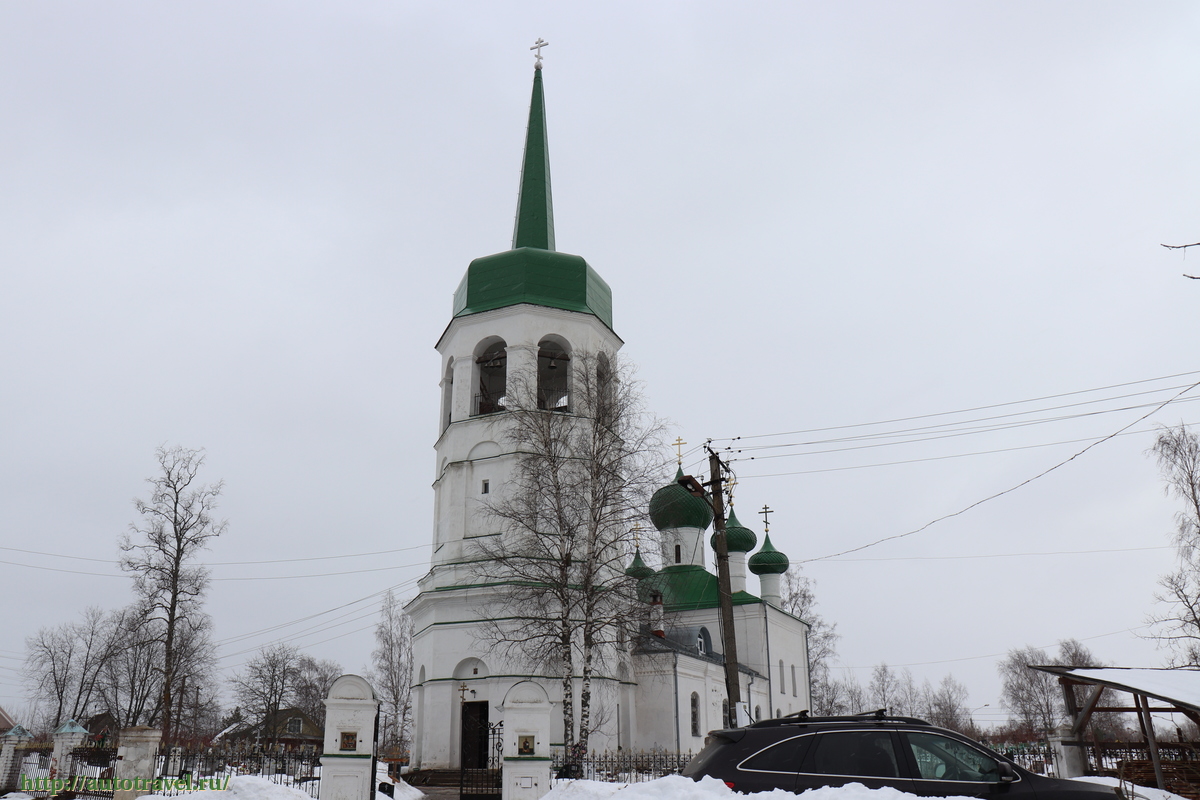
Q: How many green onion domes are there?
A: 4